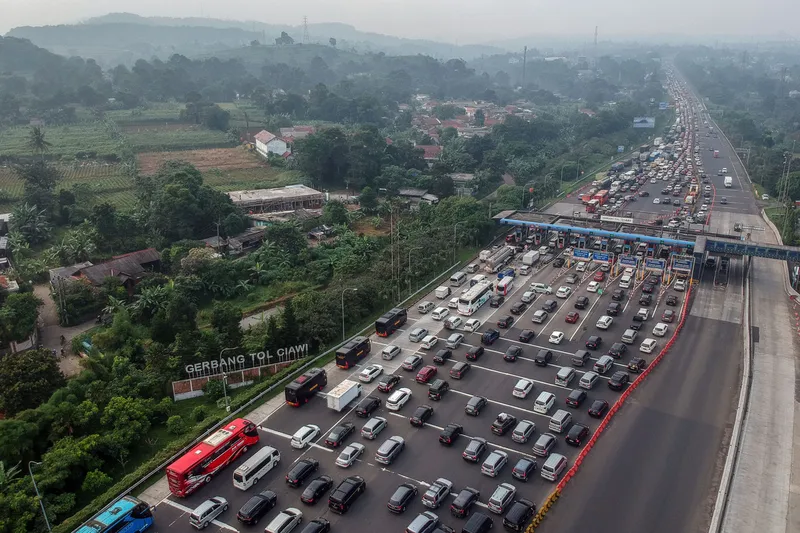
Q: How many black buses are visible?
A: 3